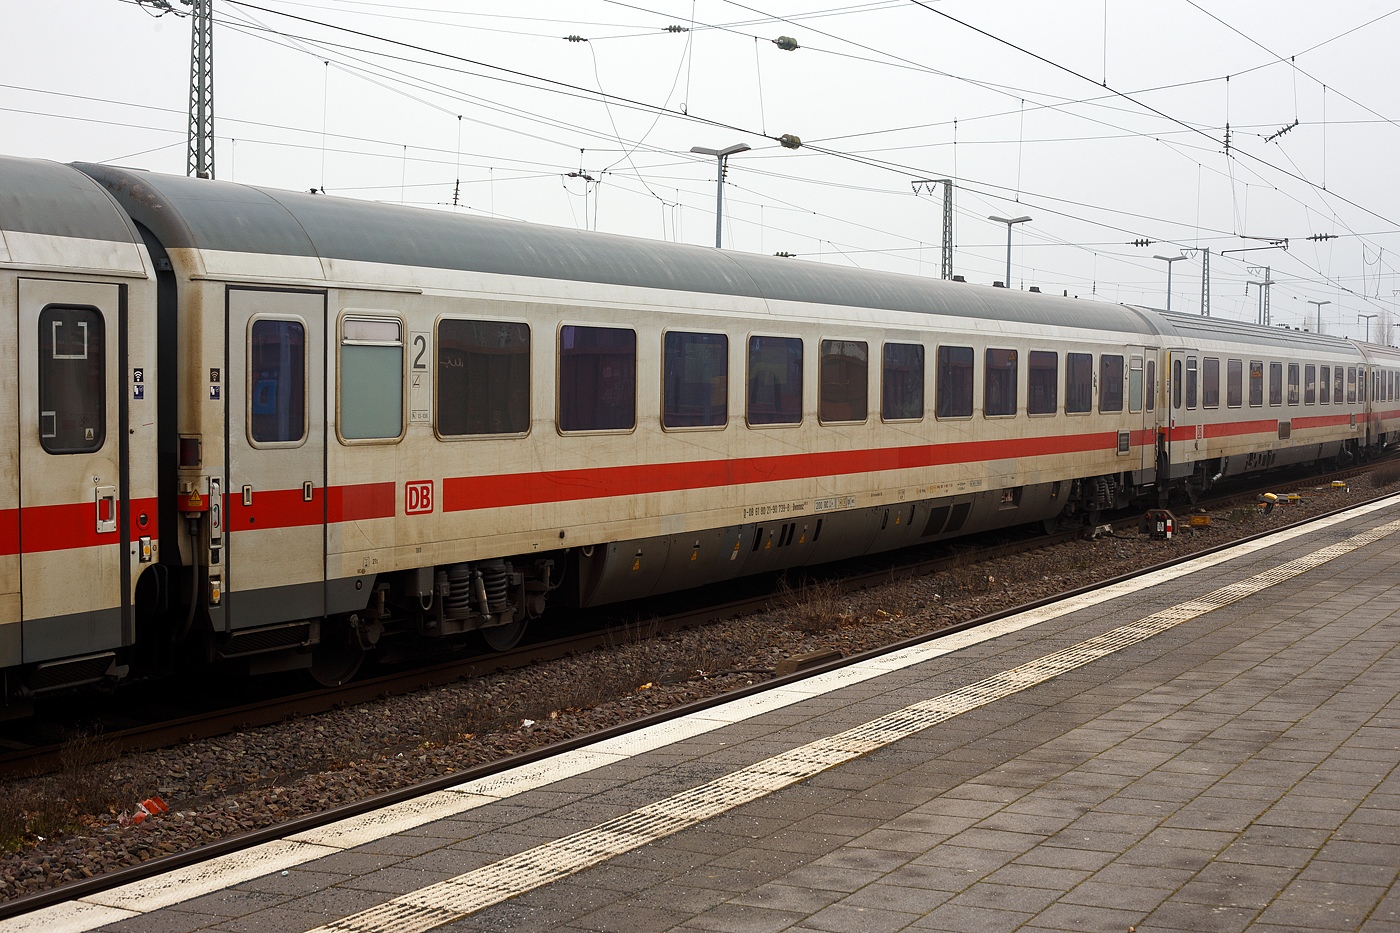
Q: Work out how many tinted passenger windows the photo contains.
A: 11